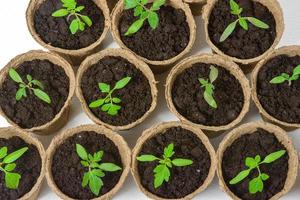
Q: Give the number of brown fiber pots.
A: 11